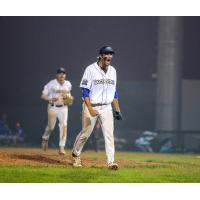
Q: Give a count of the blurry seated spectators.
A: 2